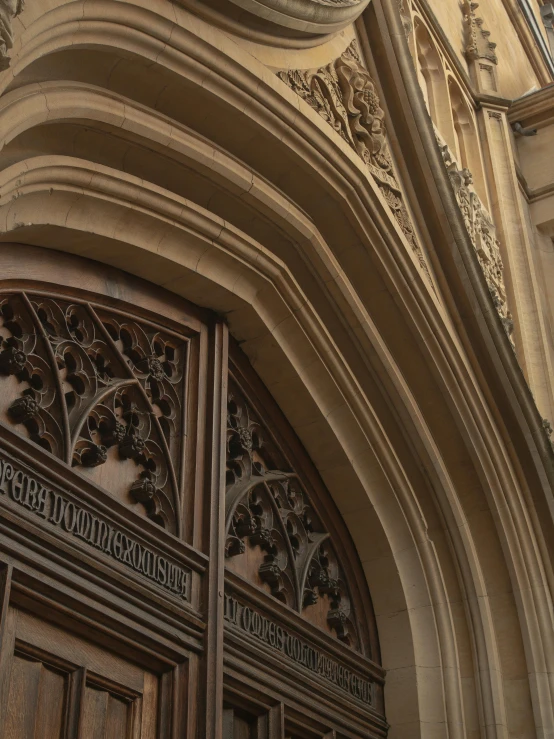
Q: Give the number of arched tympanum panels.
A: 2